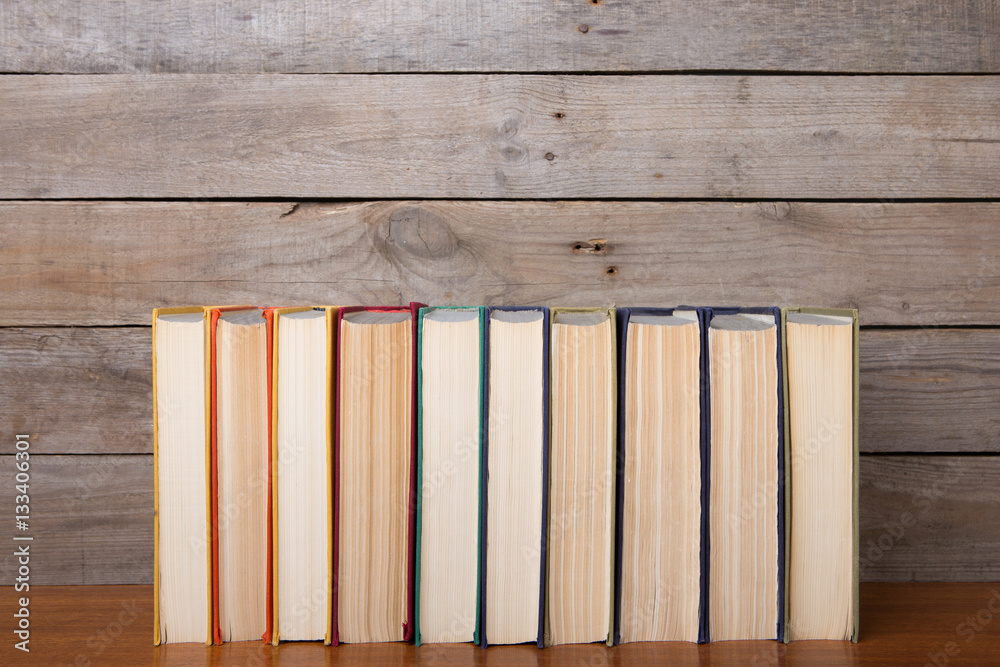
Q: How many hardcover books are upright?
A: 10